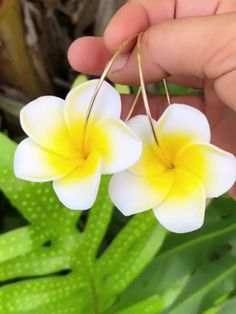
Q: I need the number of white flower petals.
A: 10